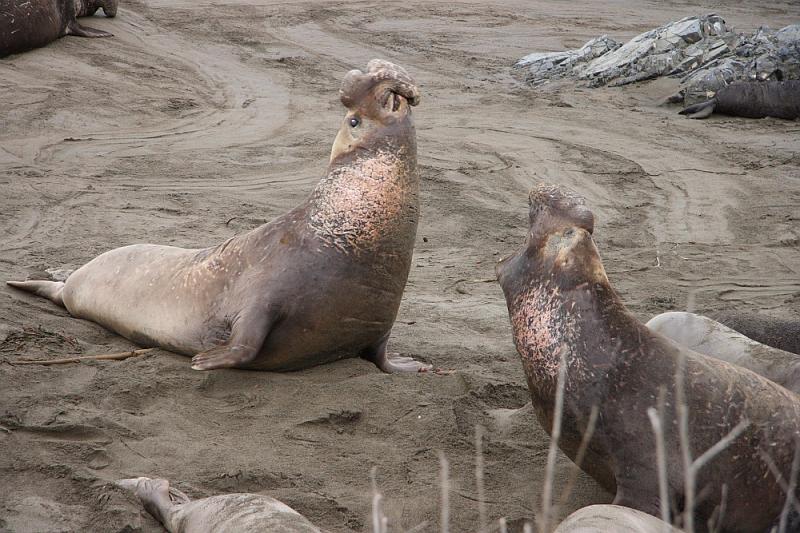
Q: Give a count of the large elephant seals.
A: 2